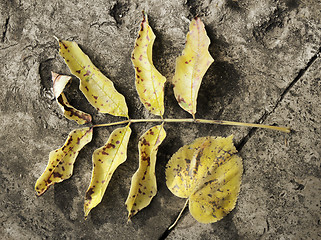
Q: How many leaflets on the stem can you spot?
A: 7